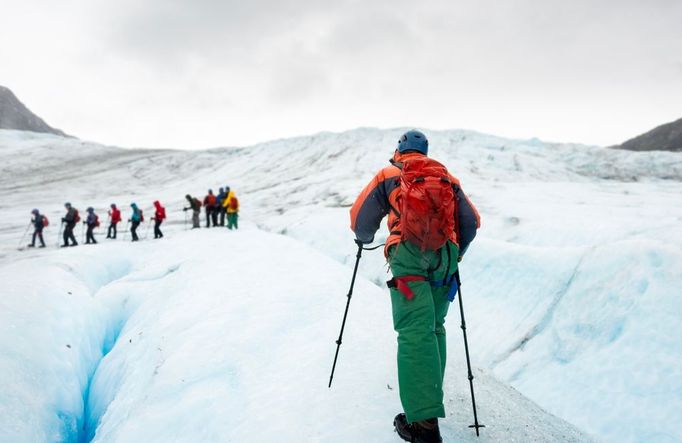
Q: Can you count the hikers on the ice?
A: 12